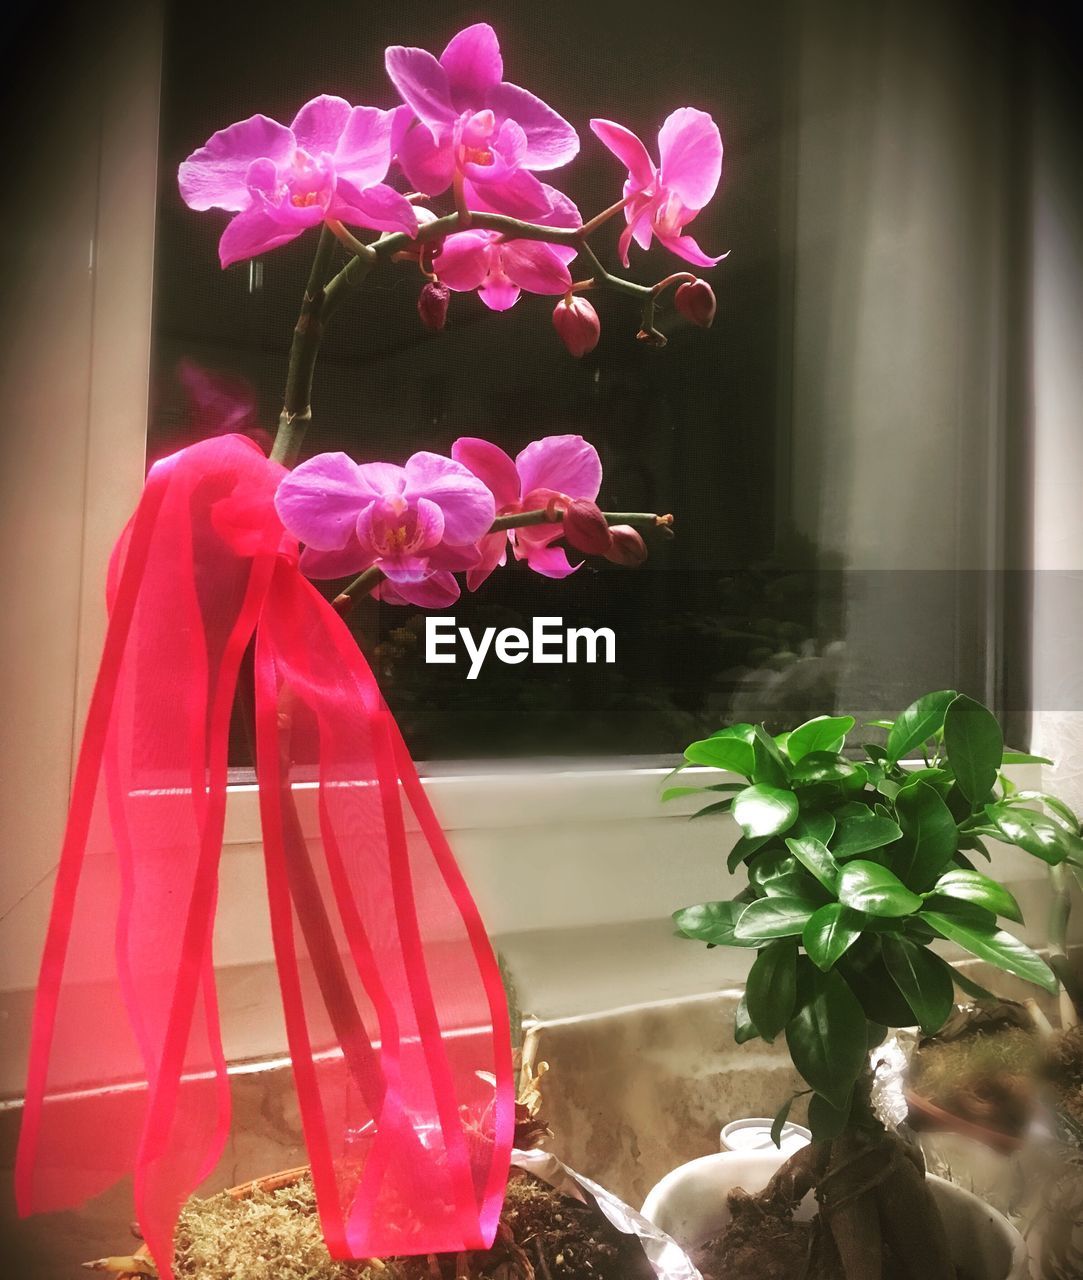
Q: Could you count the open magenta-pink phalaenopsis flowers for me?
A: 6